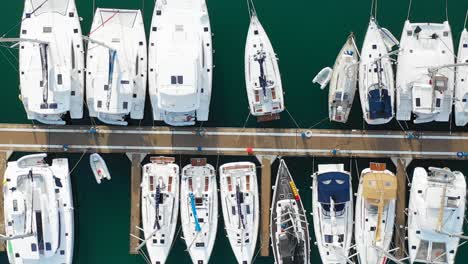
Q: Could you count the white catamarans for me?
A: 6